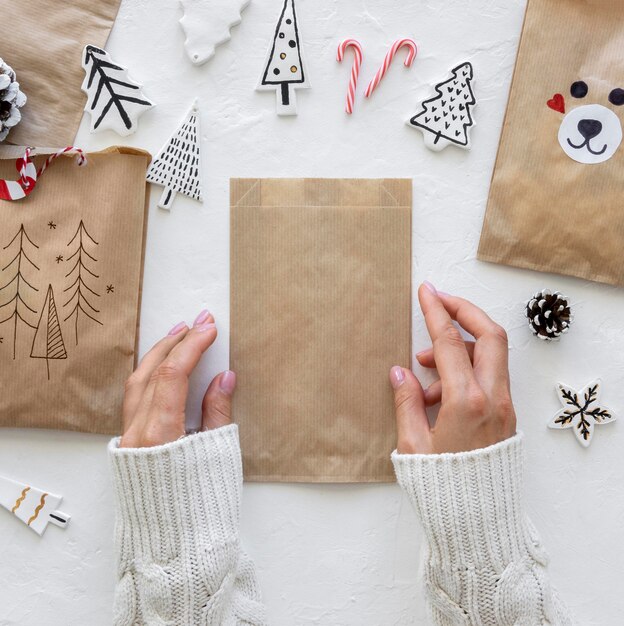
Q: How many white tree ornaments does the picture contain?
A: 6